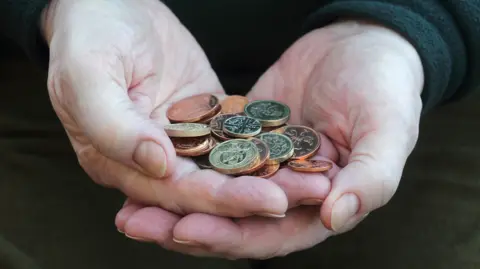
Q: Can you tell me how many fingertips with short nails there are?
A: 7